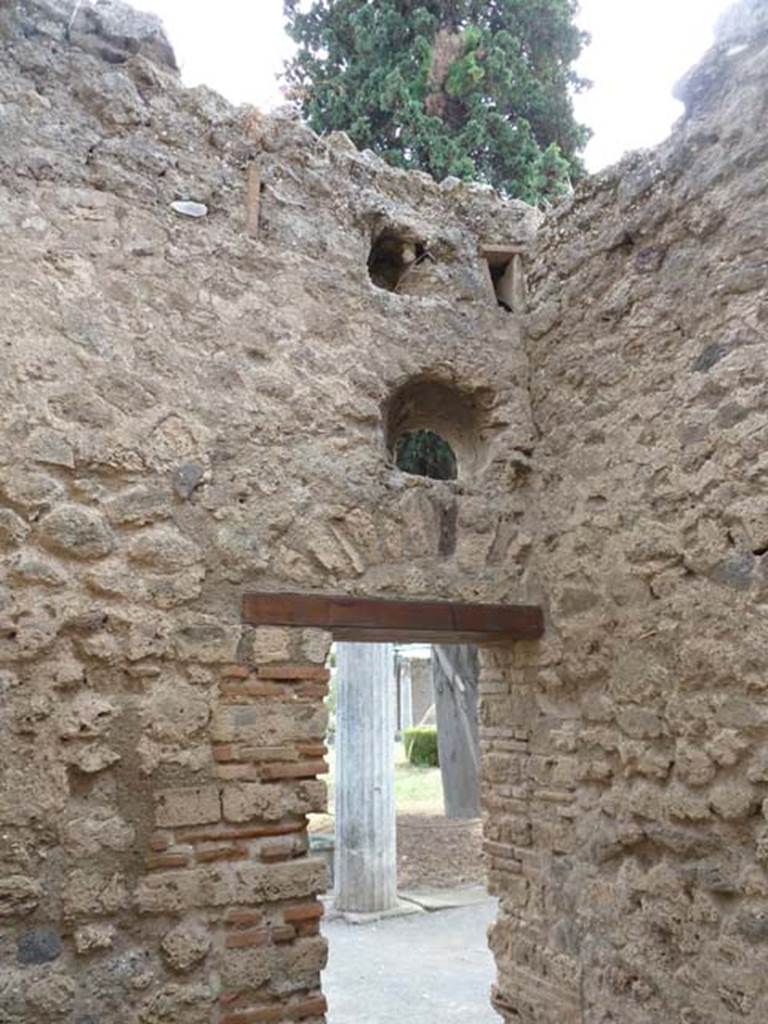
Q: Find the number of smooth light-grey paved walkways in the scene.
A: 1